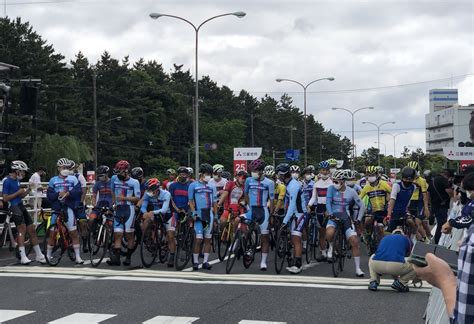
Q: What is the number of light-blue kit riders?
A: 7